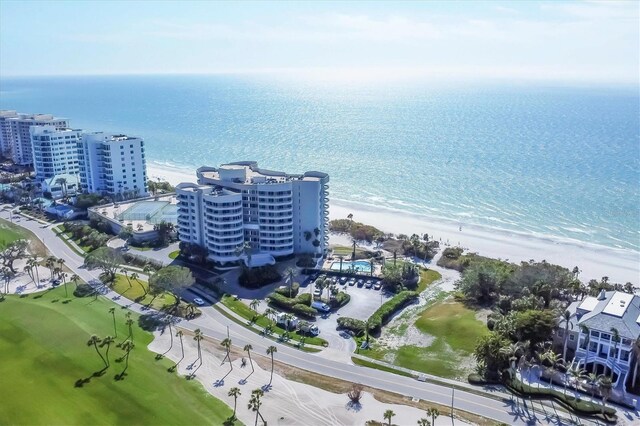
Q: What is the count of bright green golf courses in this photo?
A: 1